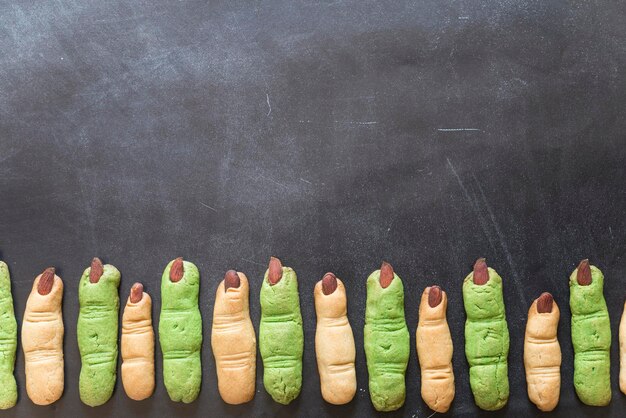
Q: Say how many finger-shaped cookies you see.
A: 14